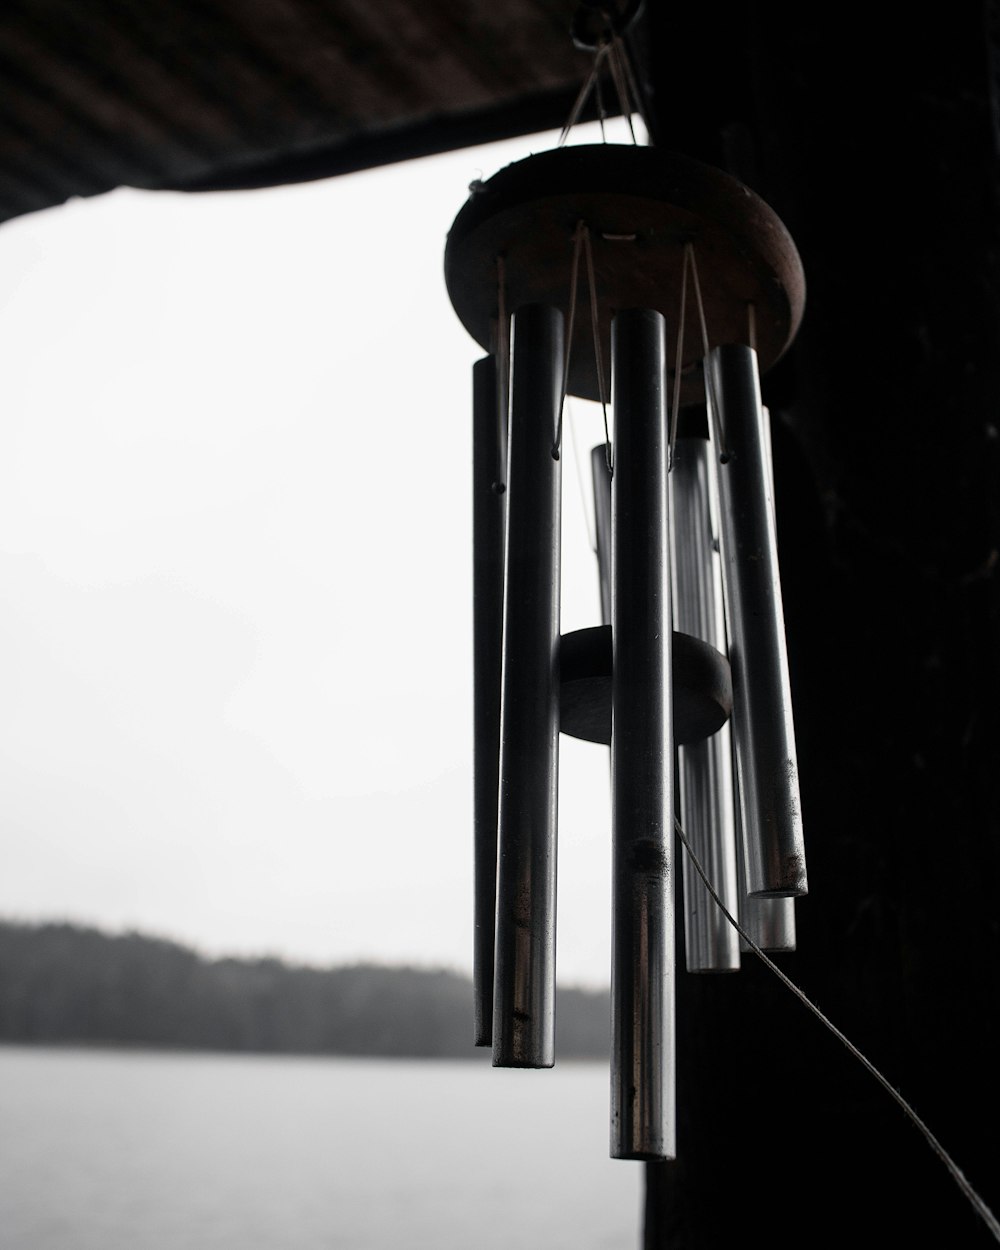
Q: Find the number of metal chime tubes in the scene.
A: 7